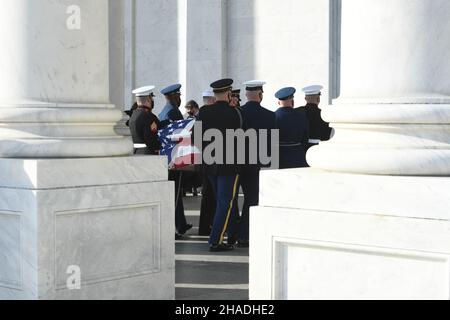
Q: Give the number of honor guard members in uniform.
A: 8